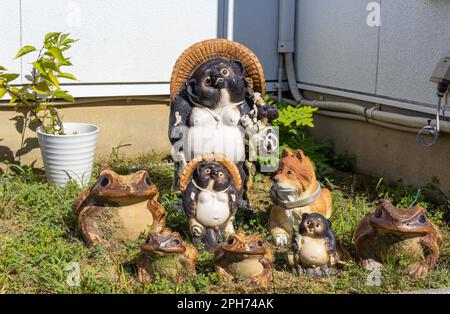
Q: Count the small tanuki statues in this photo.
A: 2